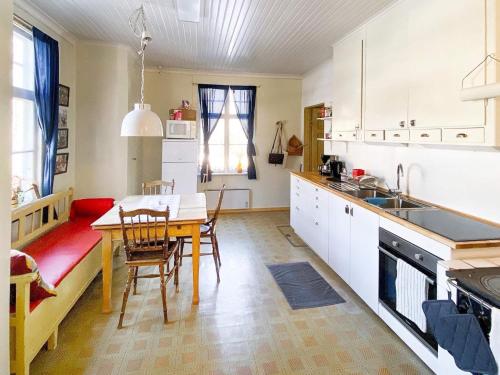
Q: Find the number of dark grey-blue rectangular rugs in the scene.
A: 1